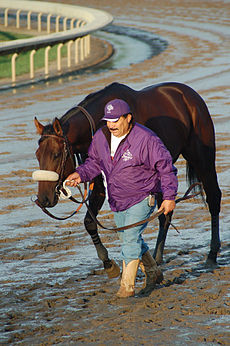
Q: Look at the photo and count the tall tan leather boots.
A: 2